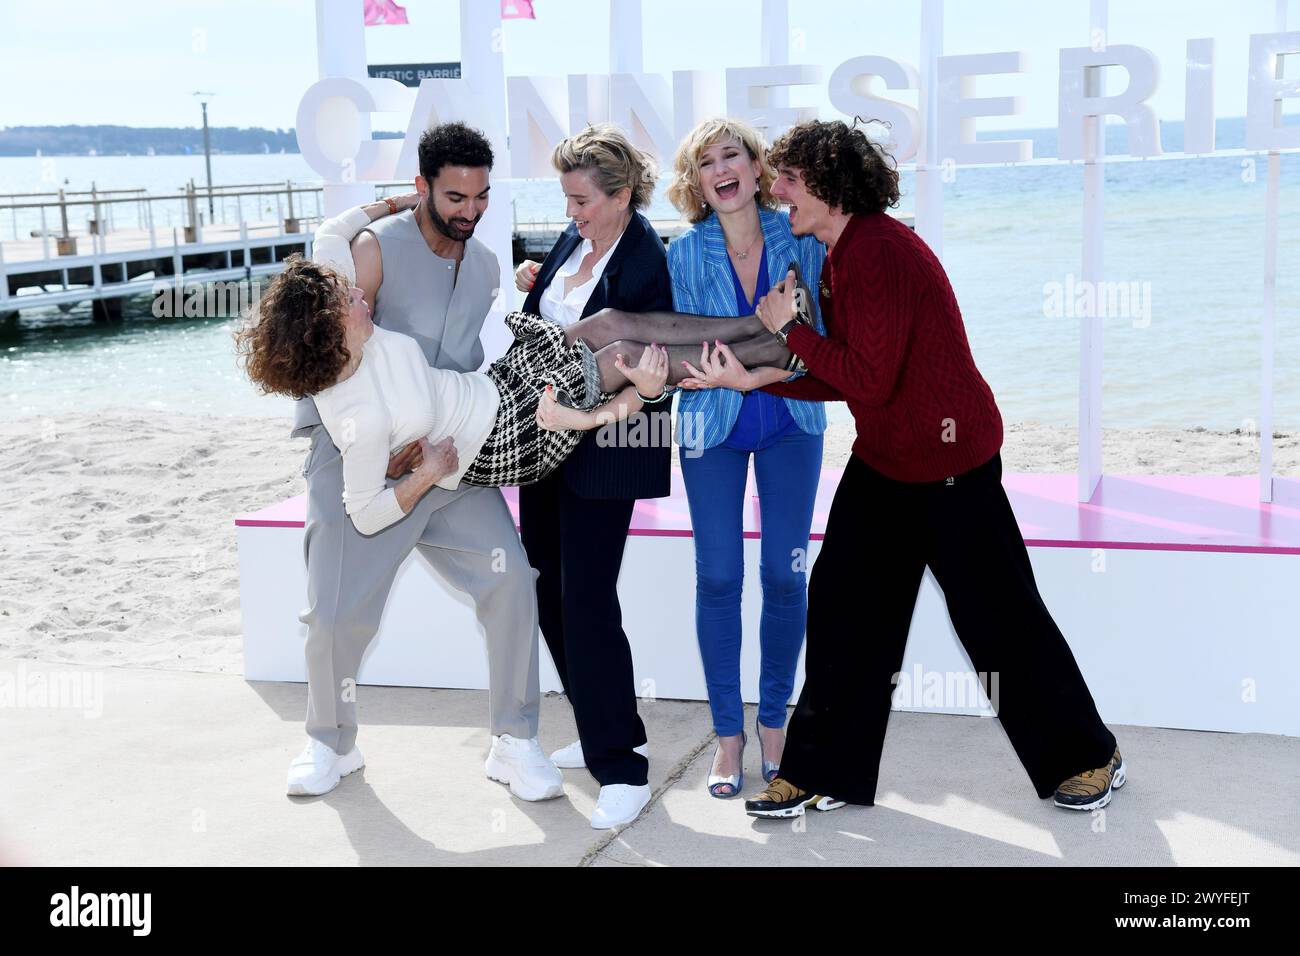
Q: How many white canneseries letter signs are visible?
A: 10